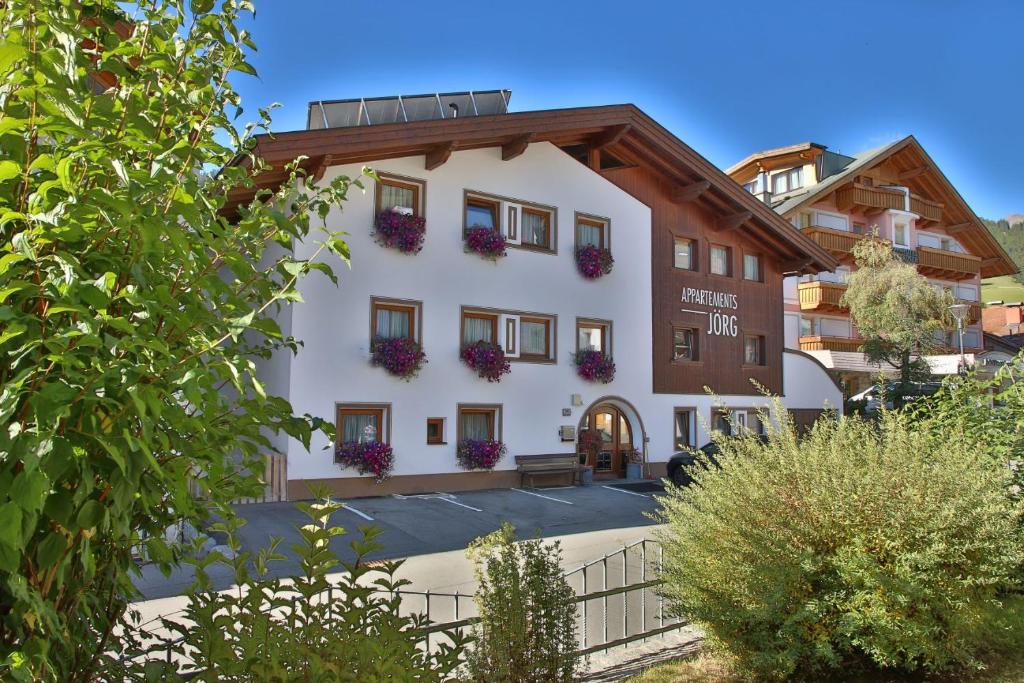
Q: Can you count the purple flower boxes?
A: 8